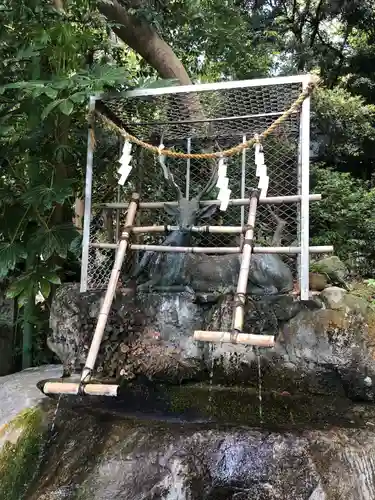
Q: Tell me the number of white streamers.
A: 3